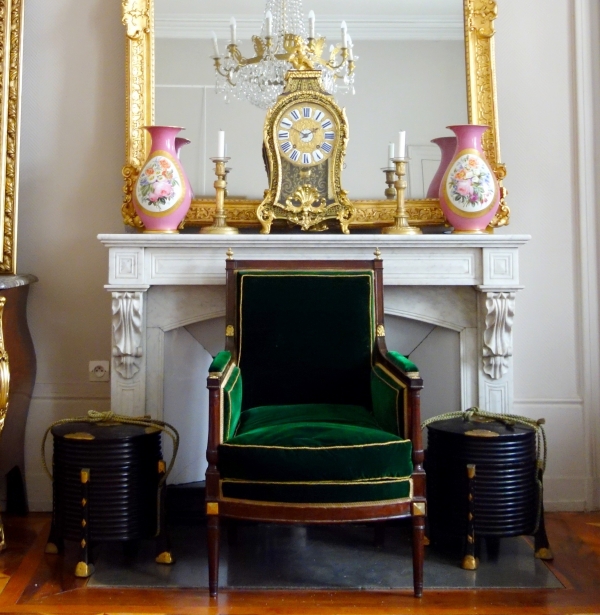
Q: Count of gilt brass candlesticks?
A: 2